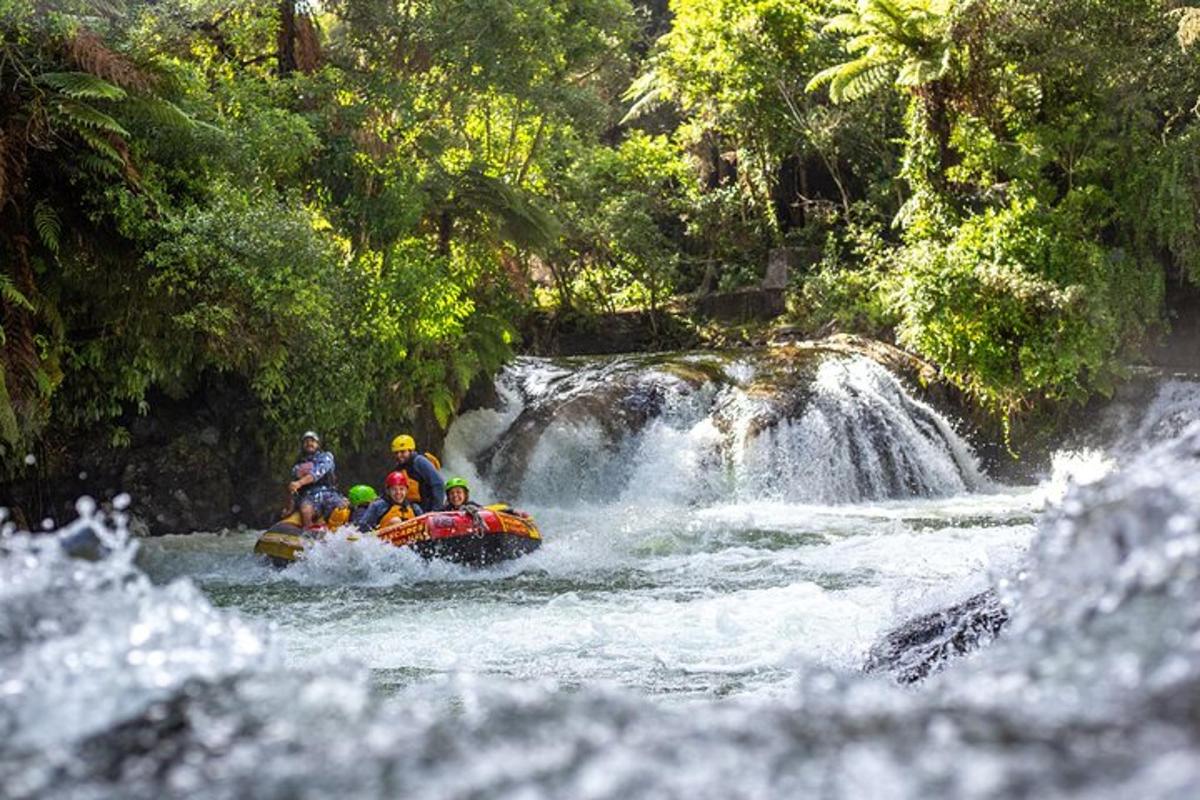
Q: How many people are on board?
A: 5